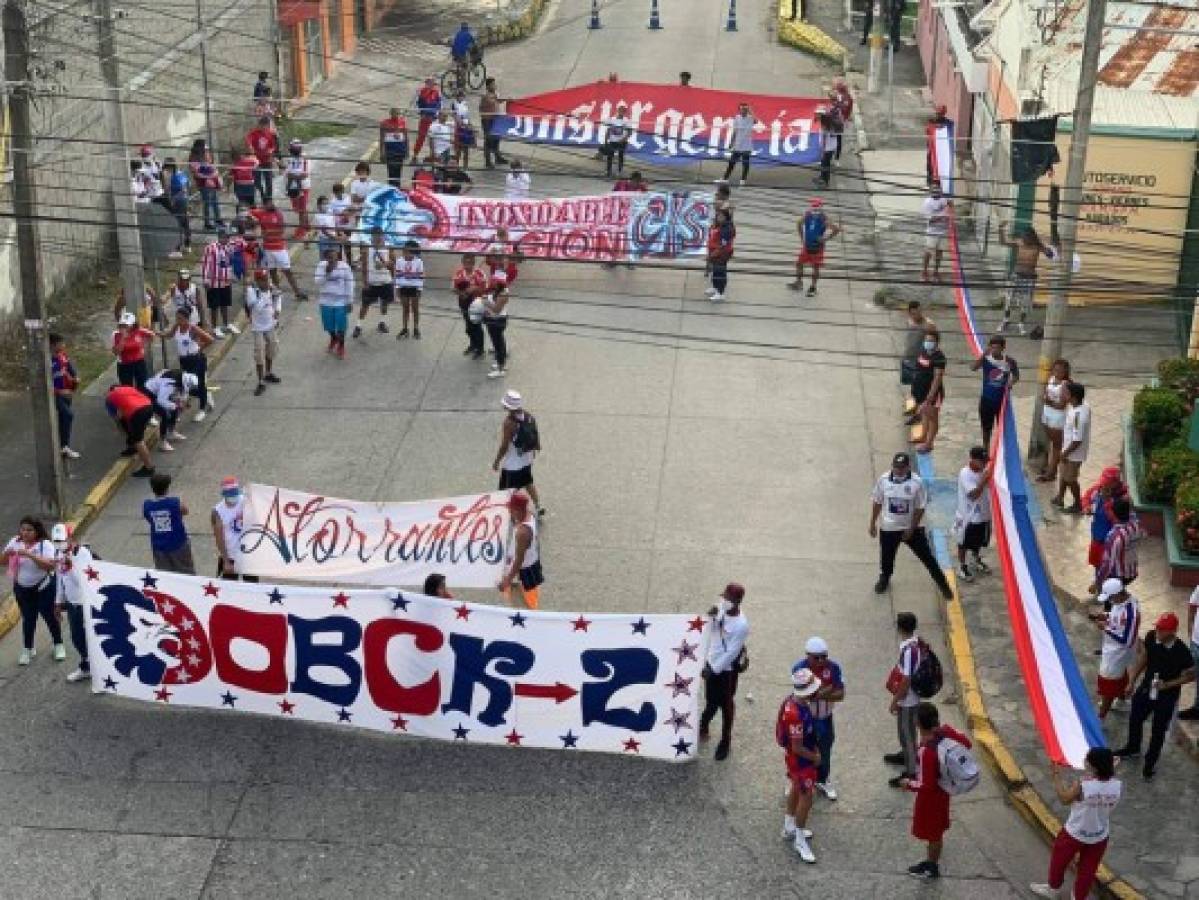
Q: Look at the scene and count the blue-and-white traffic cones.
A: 3